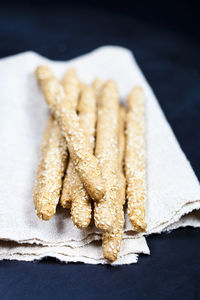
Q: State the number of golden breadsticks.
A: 7